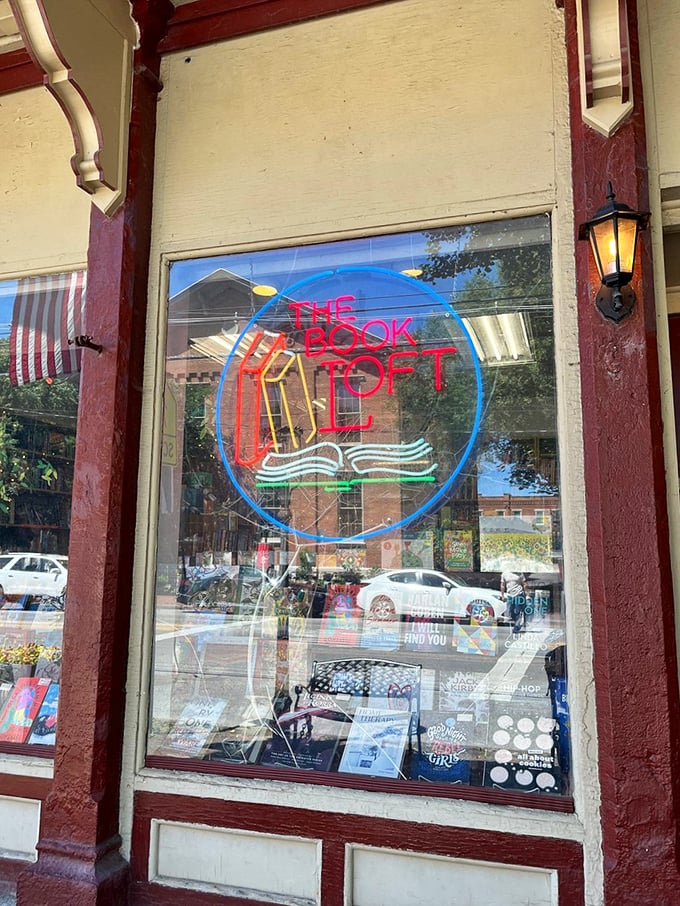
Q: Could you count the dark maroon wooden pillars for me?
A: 2